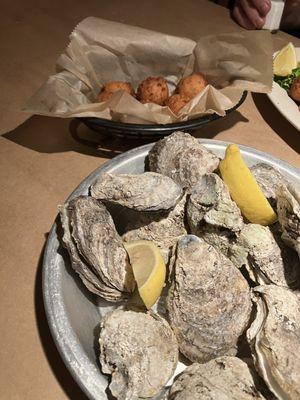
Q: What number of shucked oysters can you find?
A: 0